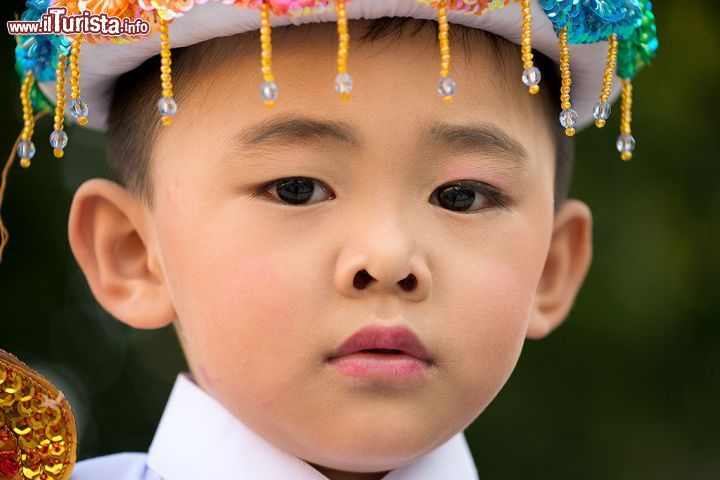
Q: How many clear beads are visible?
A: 11